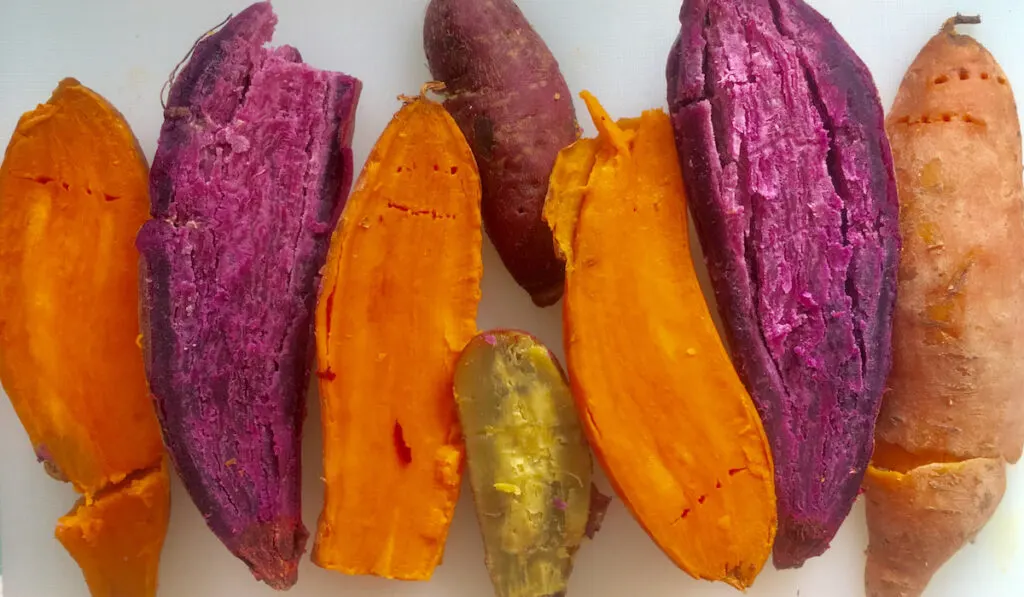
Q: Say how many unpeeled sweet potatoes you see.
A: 2